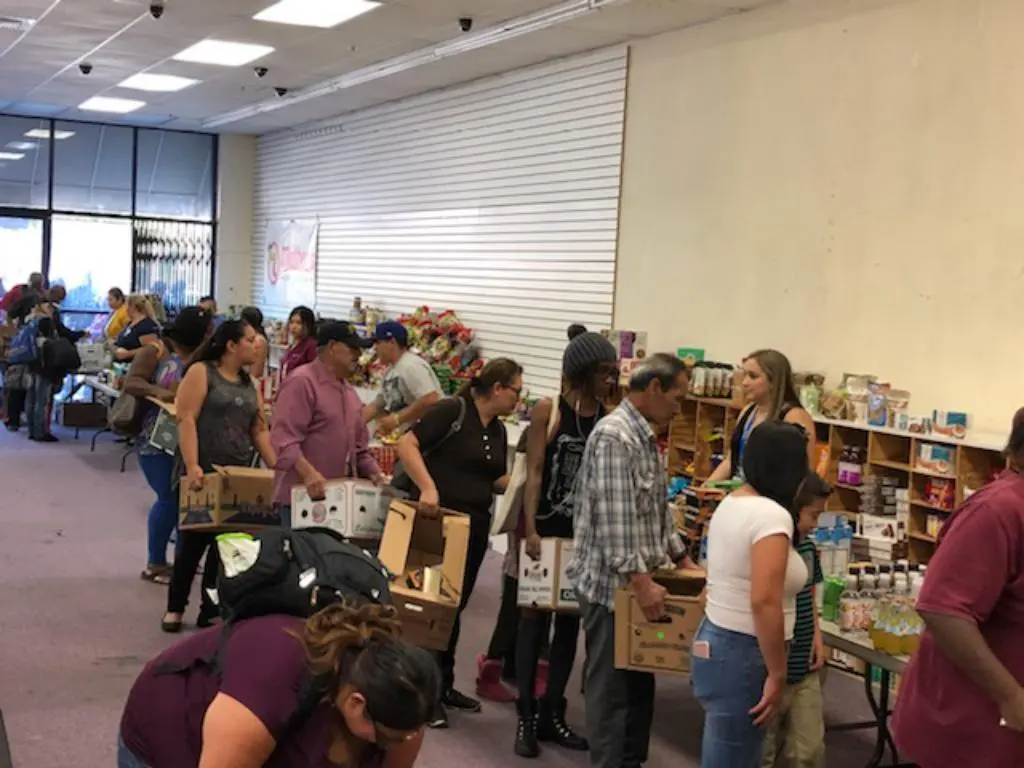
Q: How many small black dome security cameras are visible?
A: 5